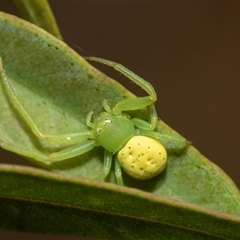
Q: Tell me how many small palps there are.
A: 2